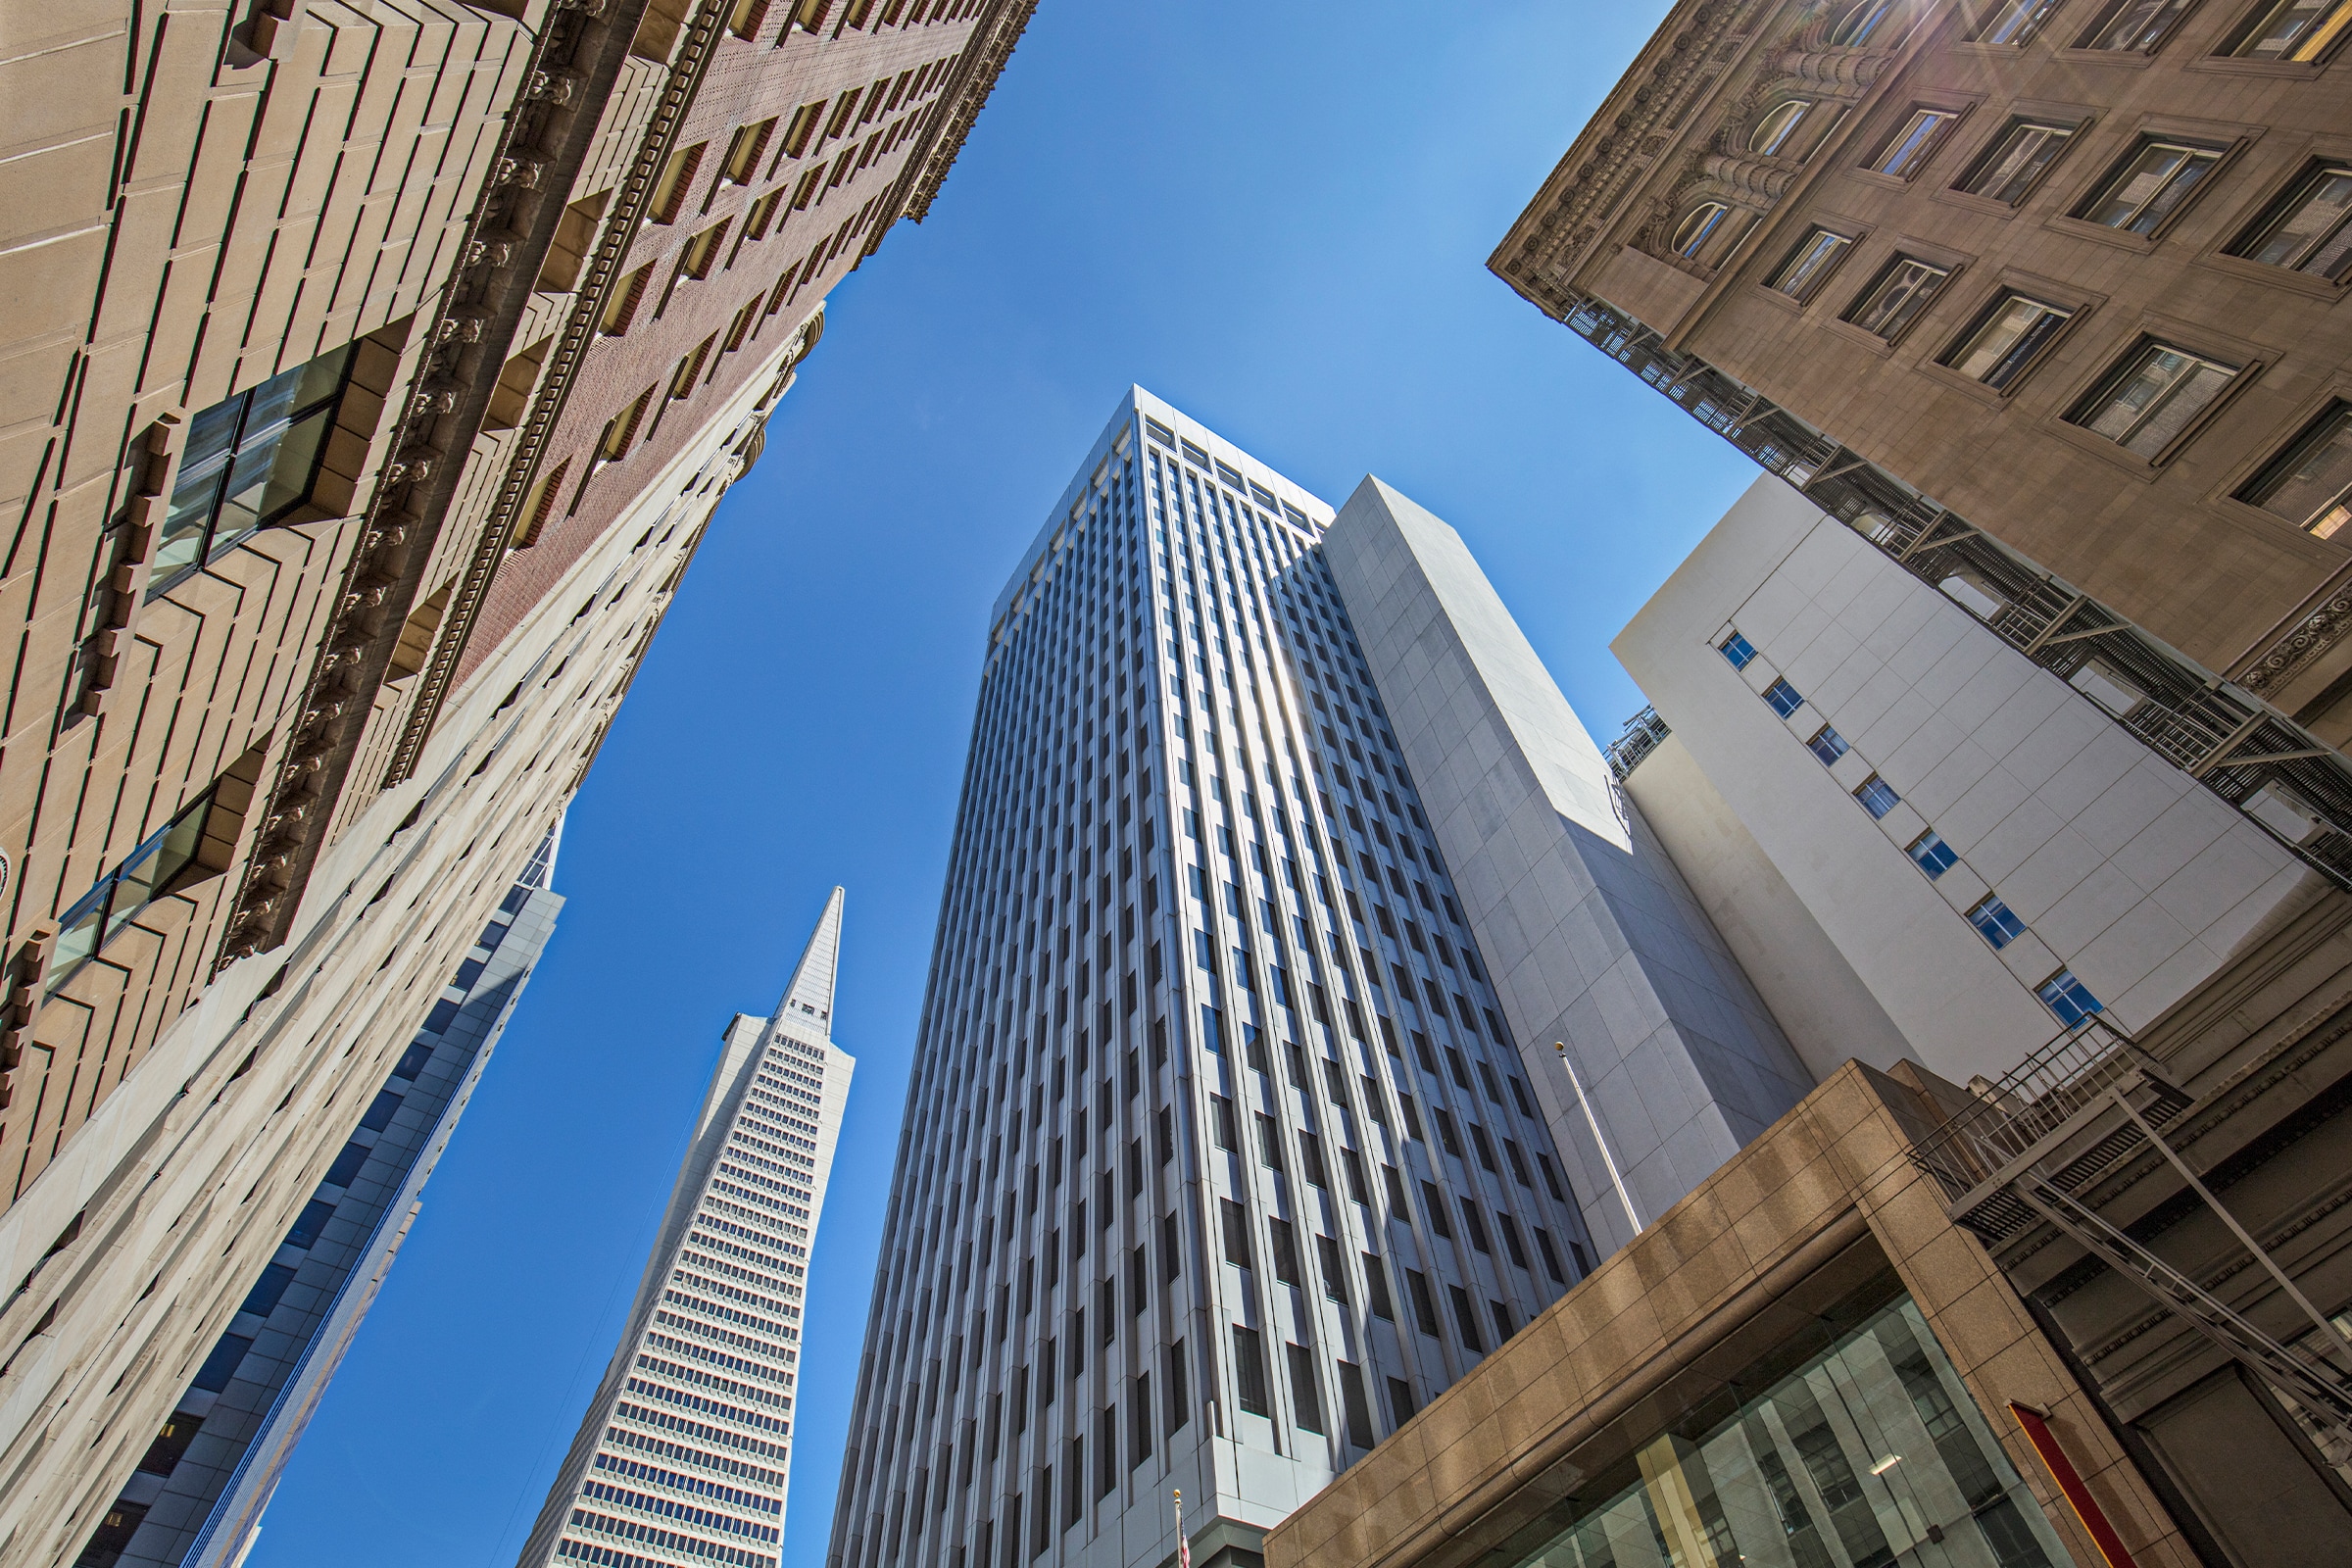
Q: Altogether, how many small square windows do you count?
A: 7